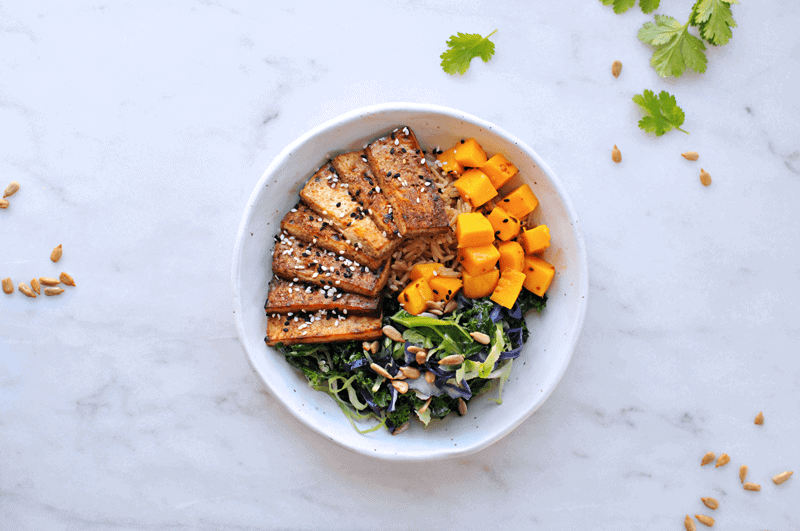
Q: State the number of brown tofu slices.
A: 7